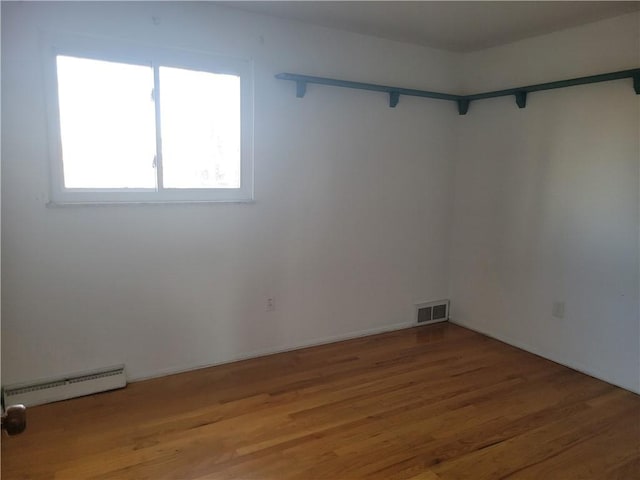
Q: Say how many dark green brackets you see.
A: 5